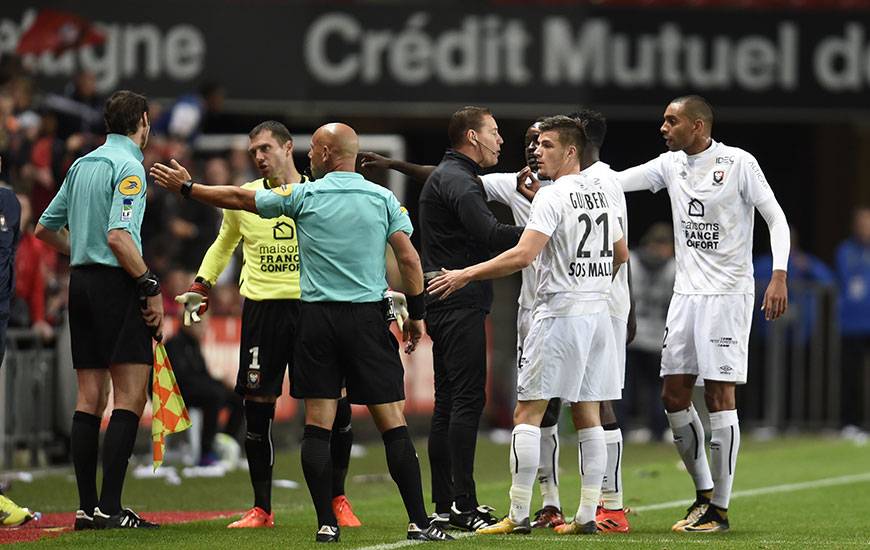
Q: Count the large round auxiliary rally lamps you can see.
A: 0